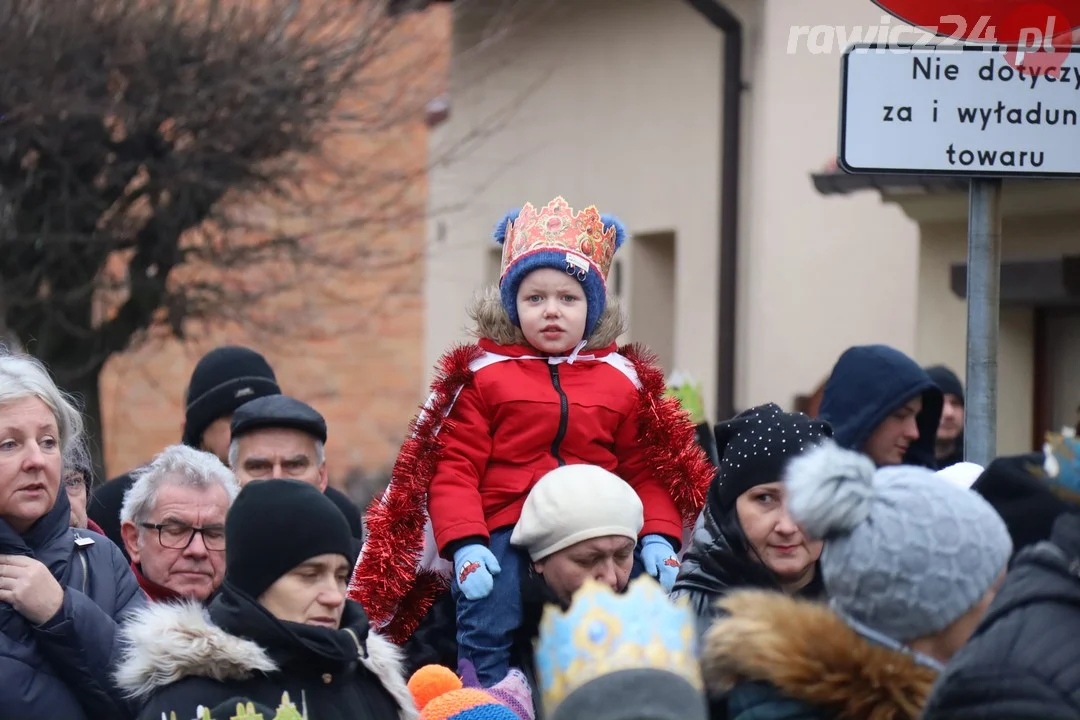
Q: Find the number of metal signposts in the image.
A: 1